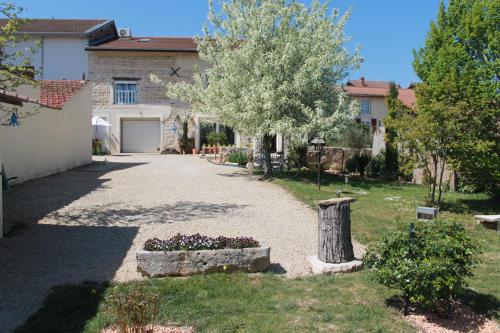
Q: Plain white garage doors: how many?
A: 1